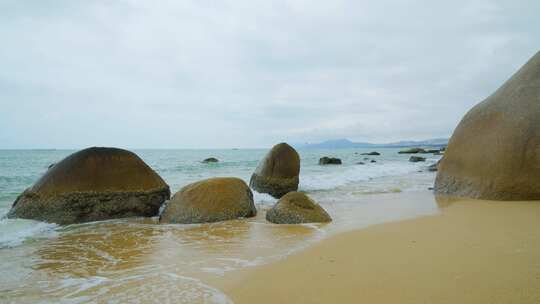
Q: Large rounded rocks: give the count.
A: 5